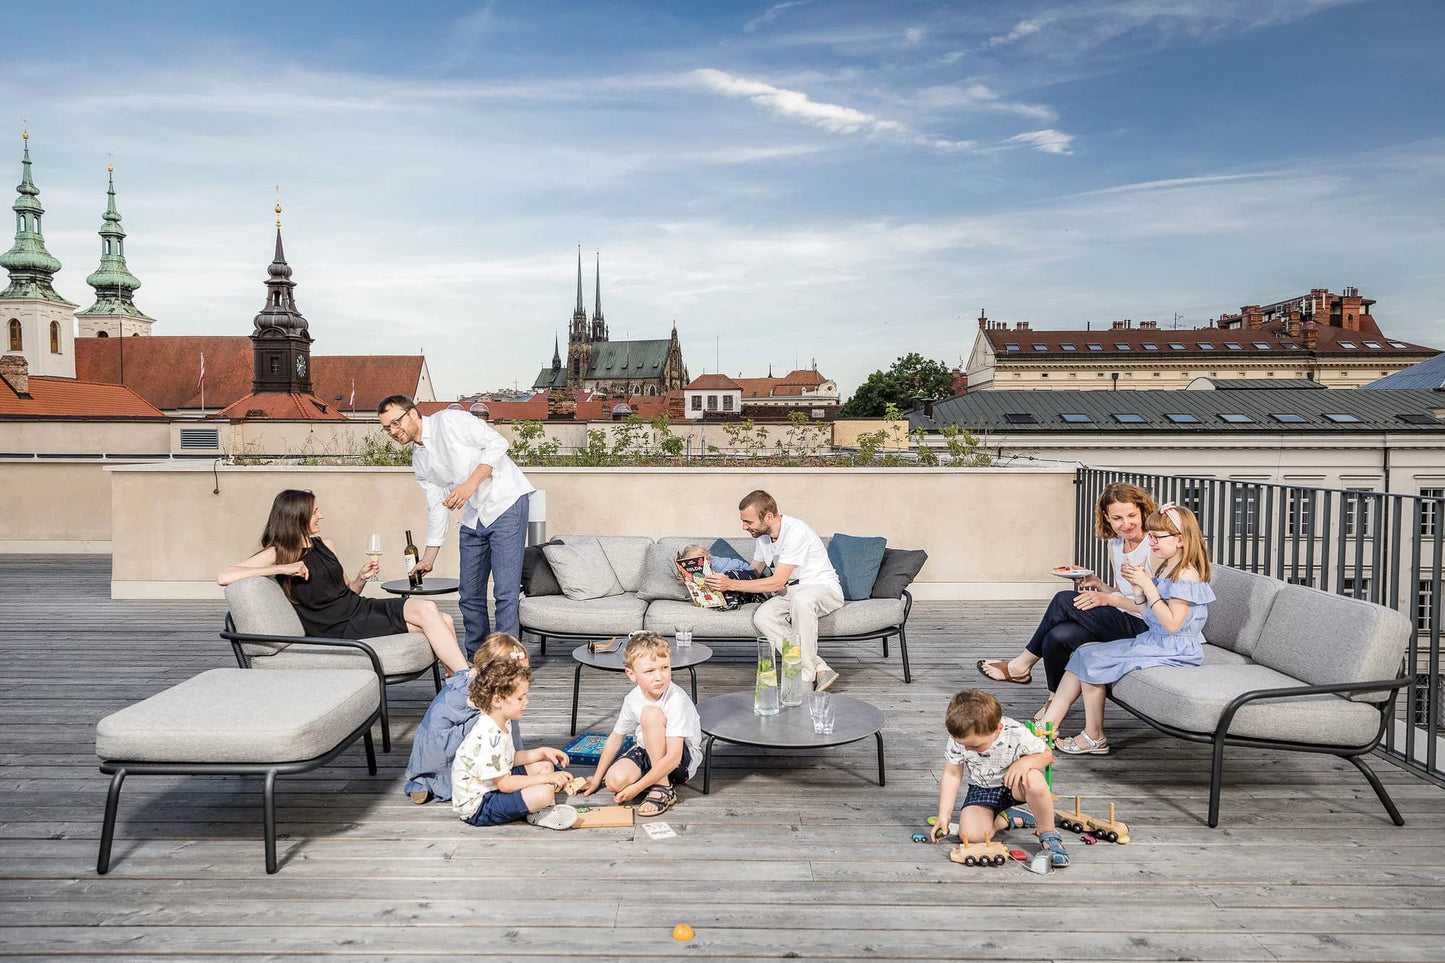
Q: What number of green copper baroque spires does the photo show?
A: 2